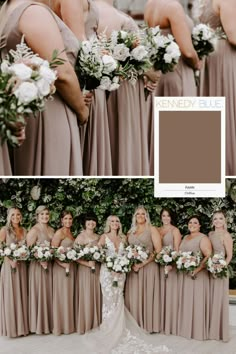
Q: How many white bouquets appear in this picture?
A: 14